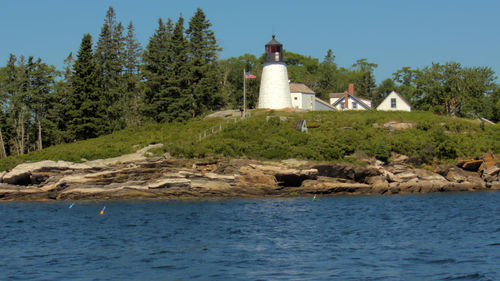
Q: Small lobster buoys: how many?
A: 3